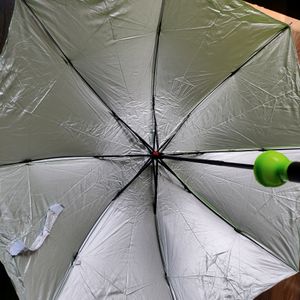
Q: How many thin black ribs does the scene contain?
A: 8